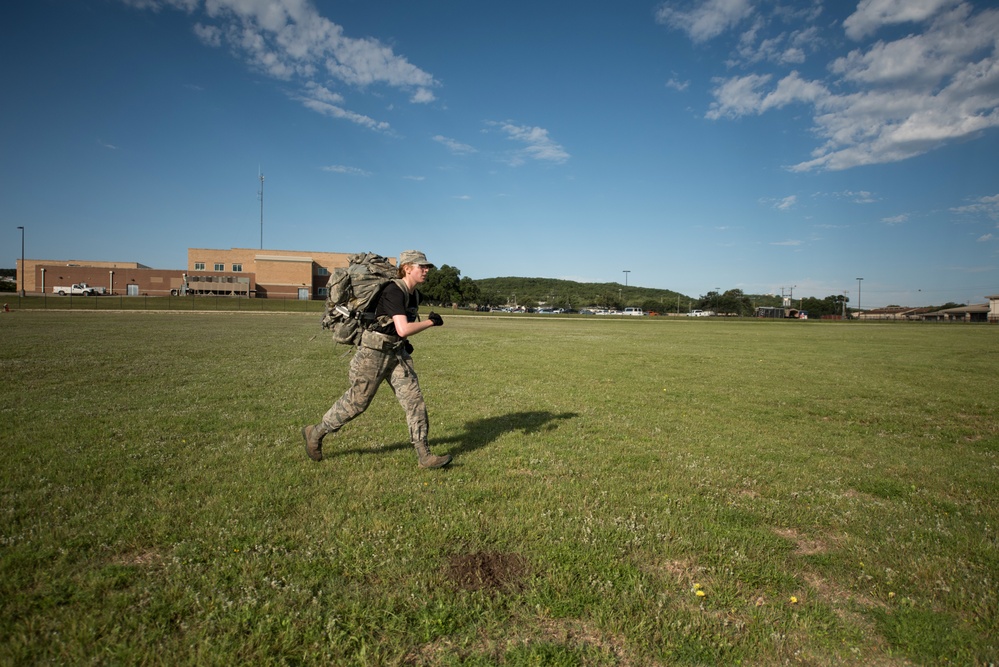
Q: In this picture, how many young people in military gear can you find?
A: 1